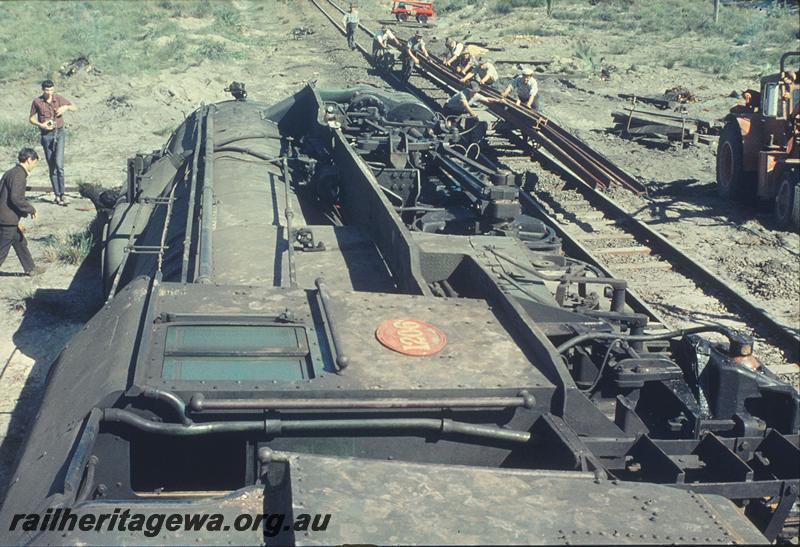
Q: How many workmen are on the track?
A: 8